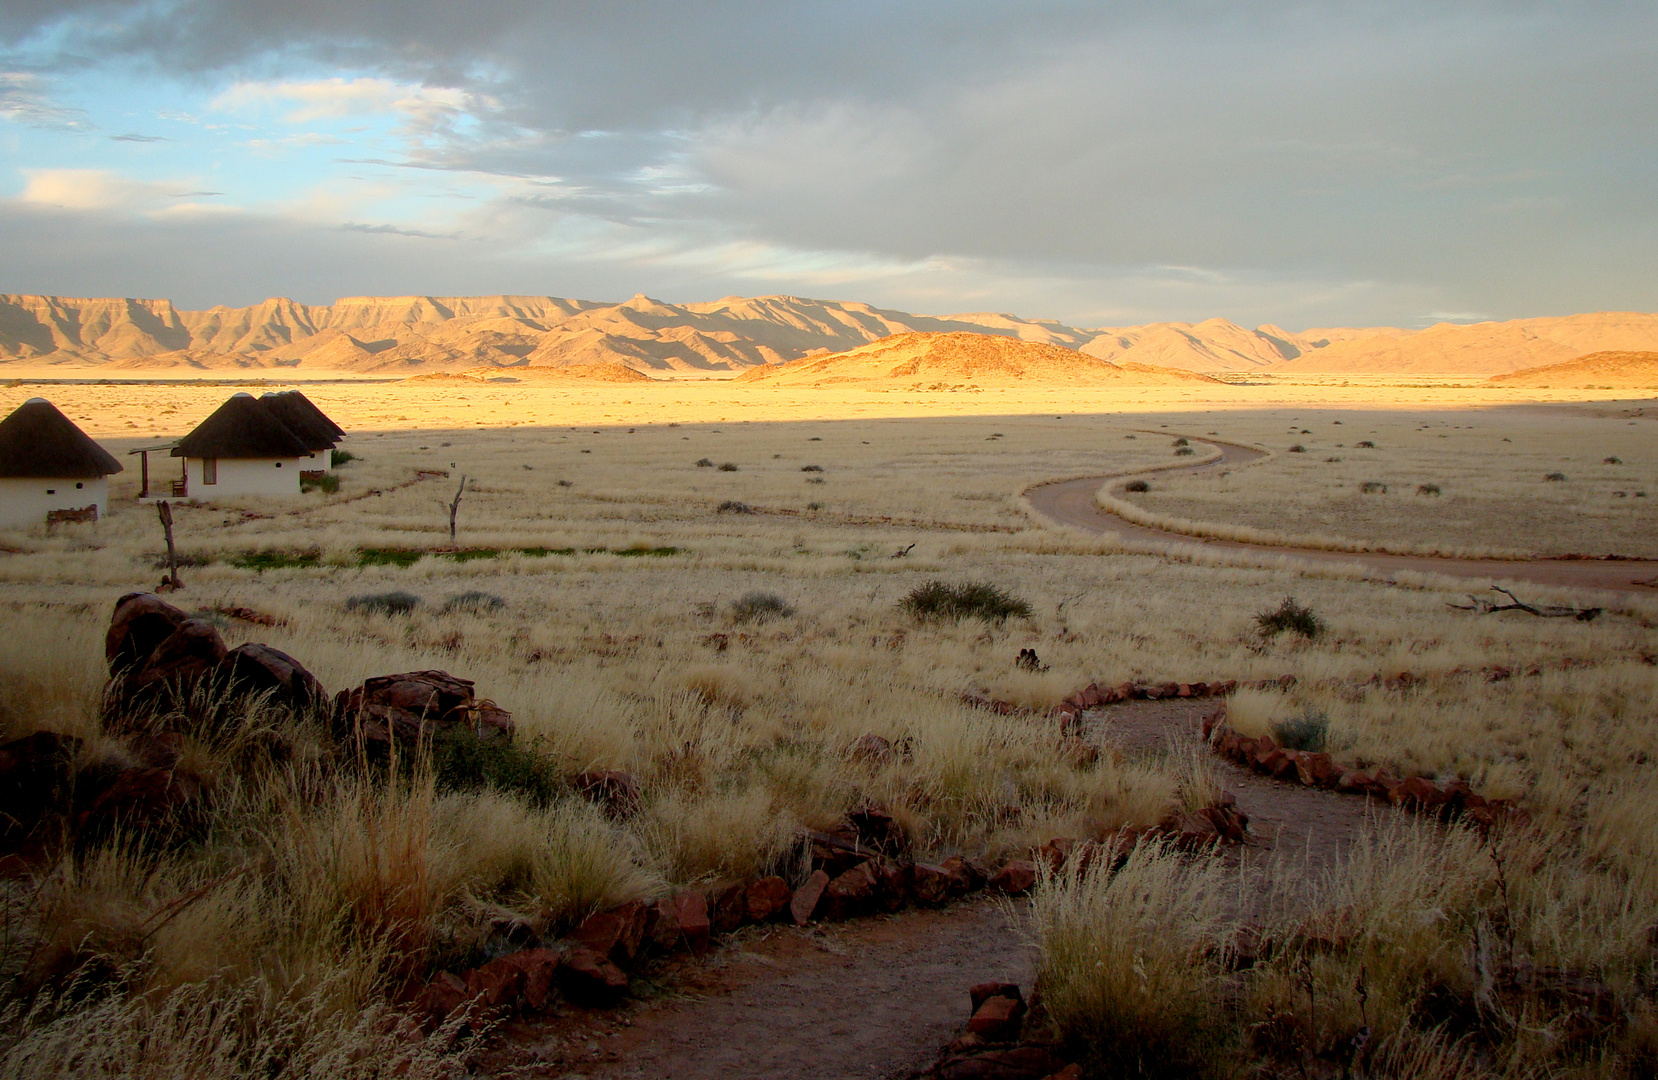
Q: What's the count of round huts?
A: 5